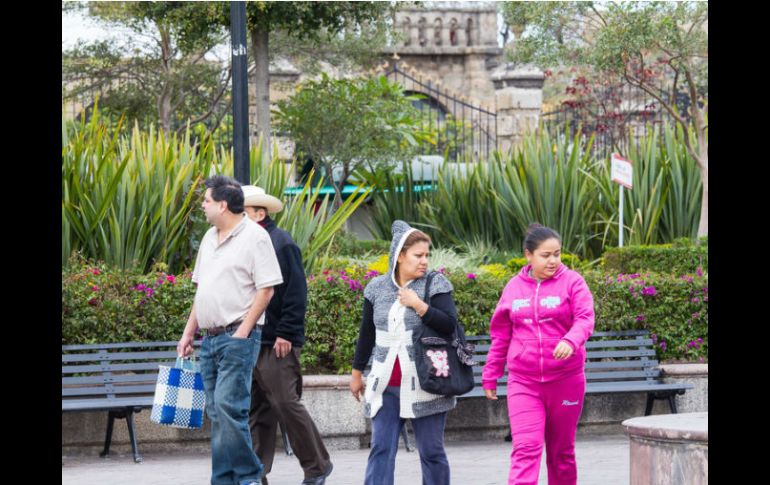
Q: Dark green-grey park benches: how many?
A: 2